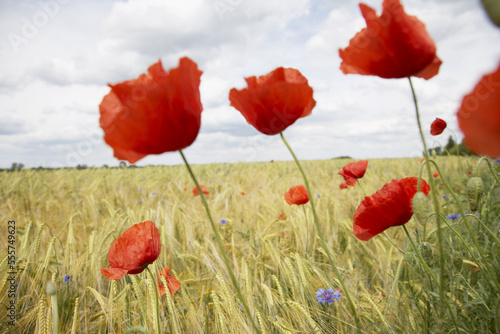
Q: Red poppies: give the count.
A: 11